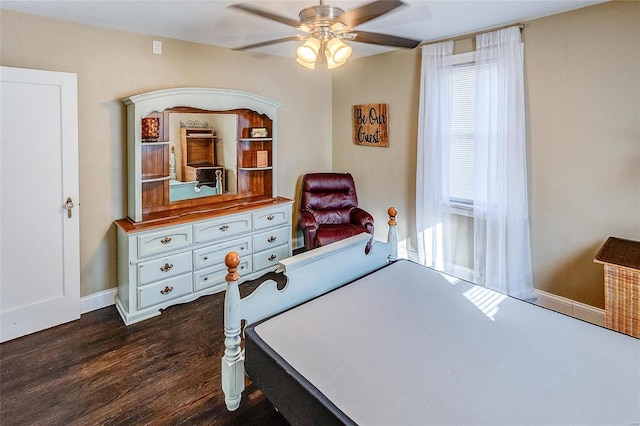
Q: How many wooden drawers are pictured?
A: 9